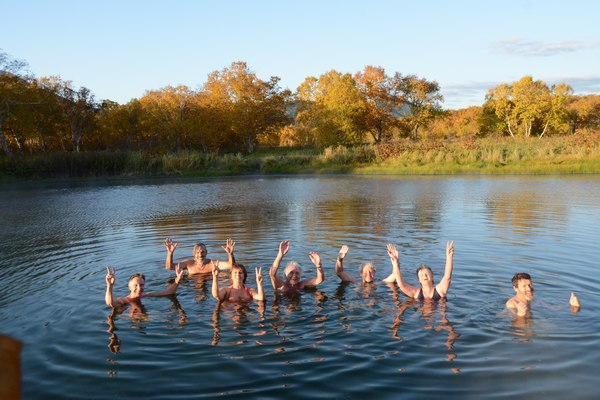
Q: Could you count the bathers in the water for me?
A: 7